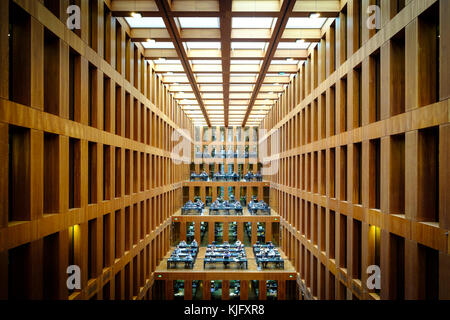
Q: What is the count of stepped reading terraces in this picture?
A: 4